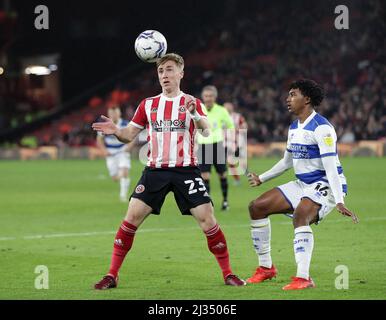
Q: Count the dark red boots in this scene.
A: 2